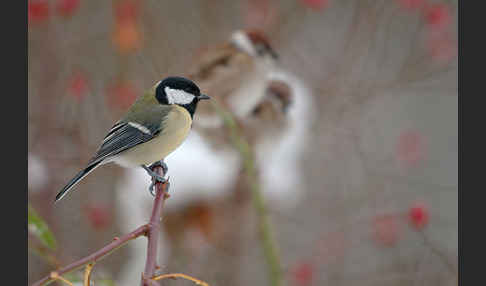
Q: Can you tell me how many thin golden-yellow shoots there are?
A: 3